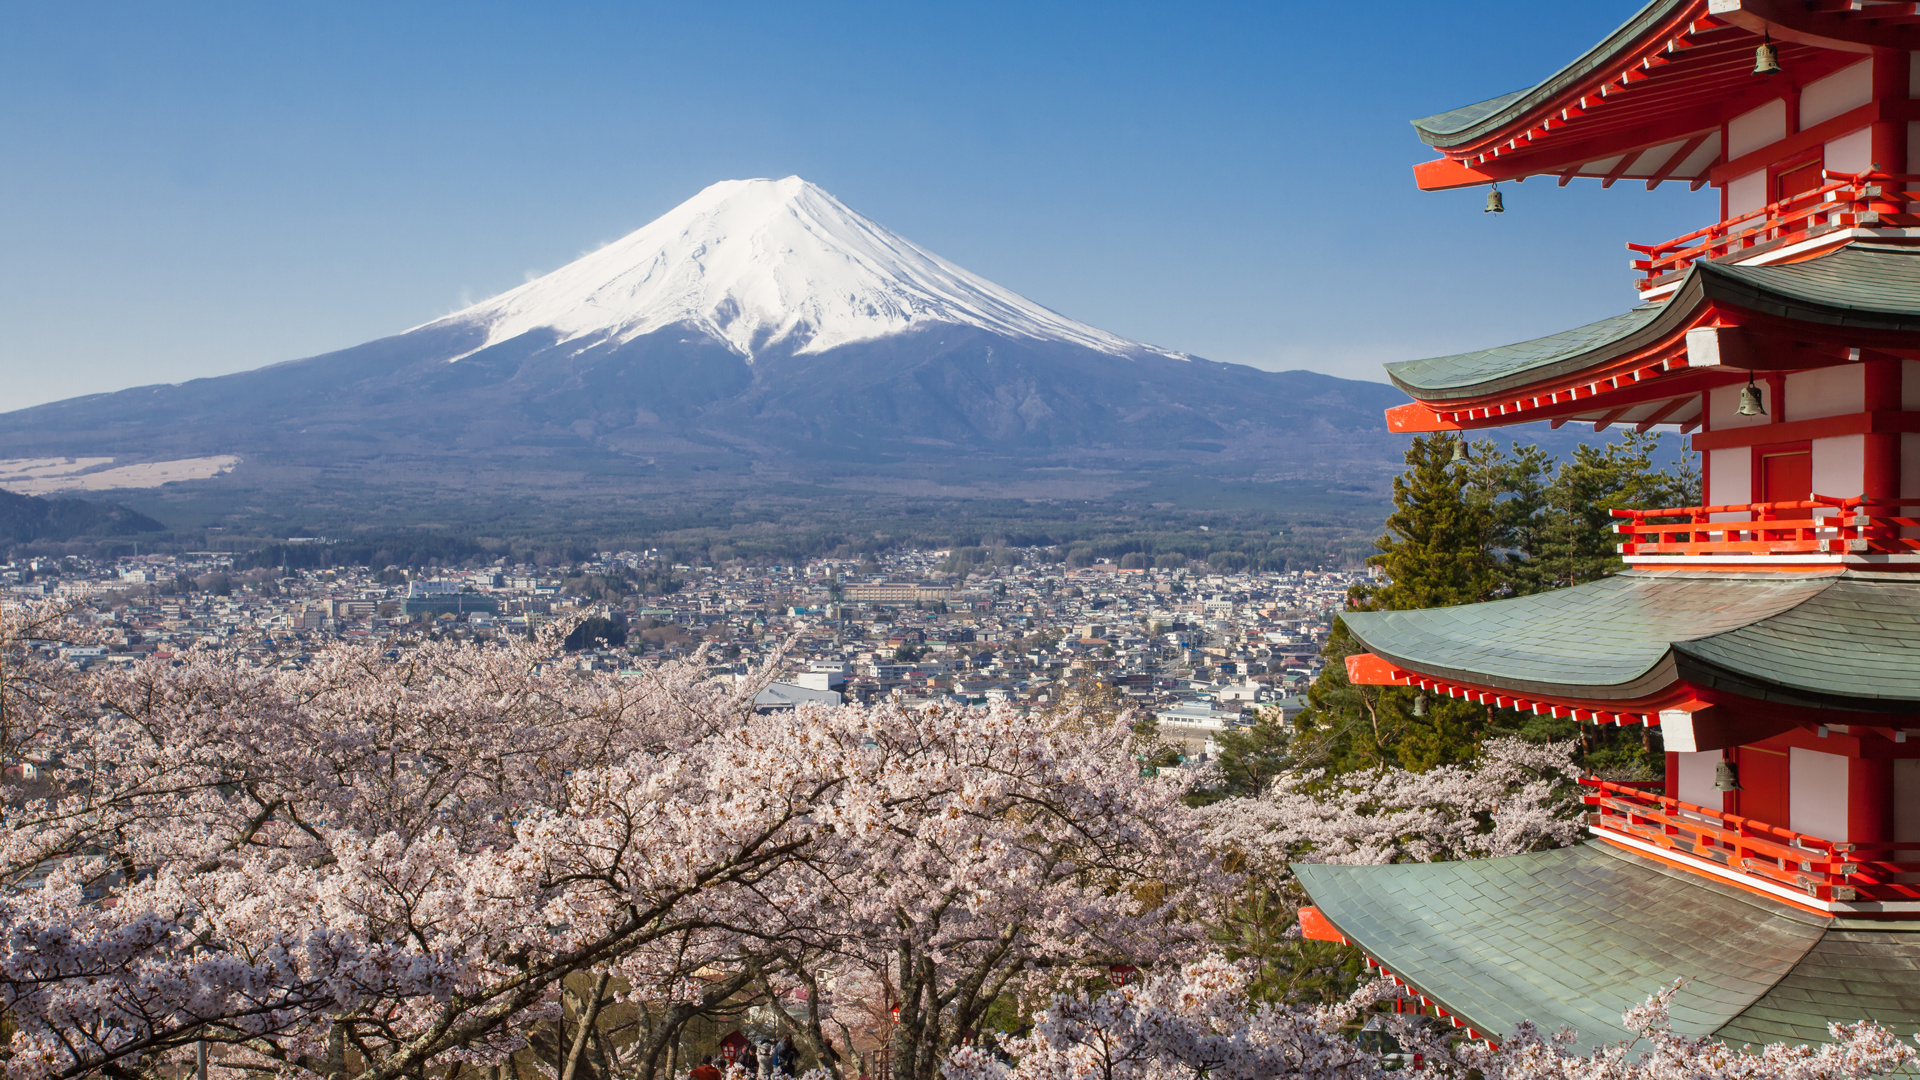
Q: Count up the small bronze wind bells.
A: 6